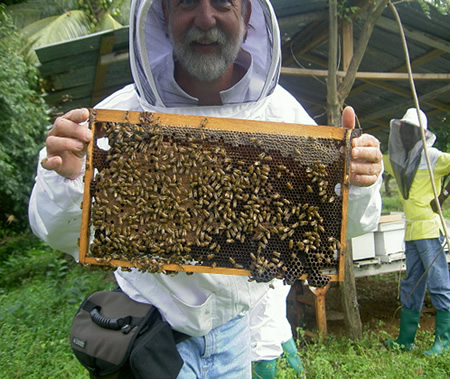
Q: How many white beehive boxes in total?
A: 2